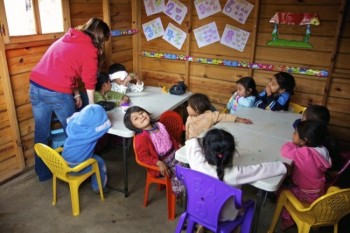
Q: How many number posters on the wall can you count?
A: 8